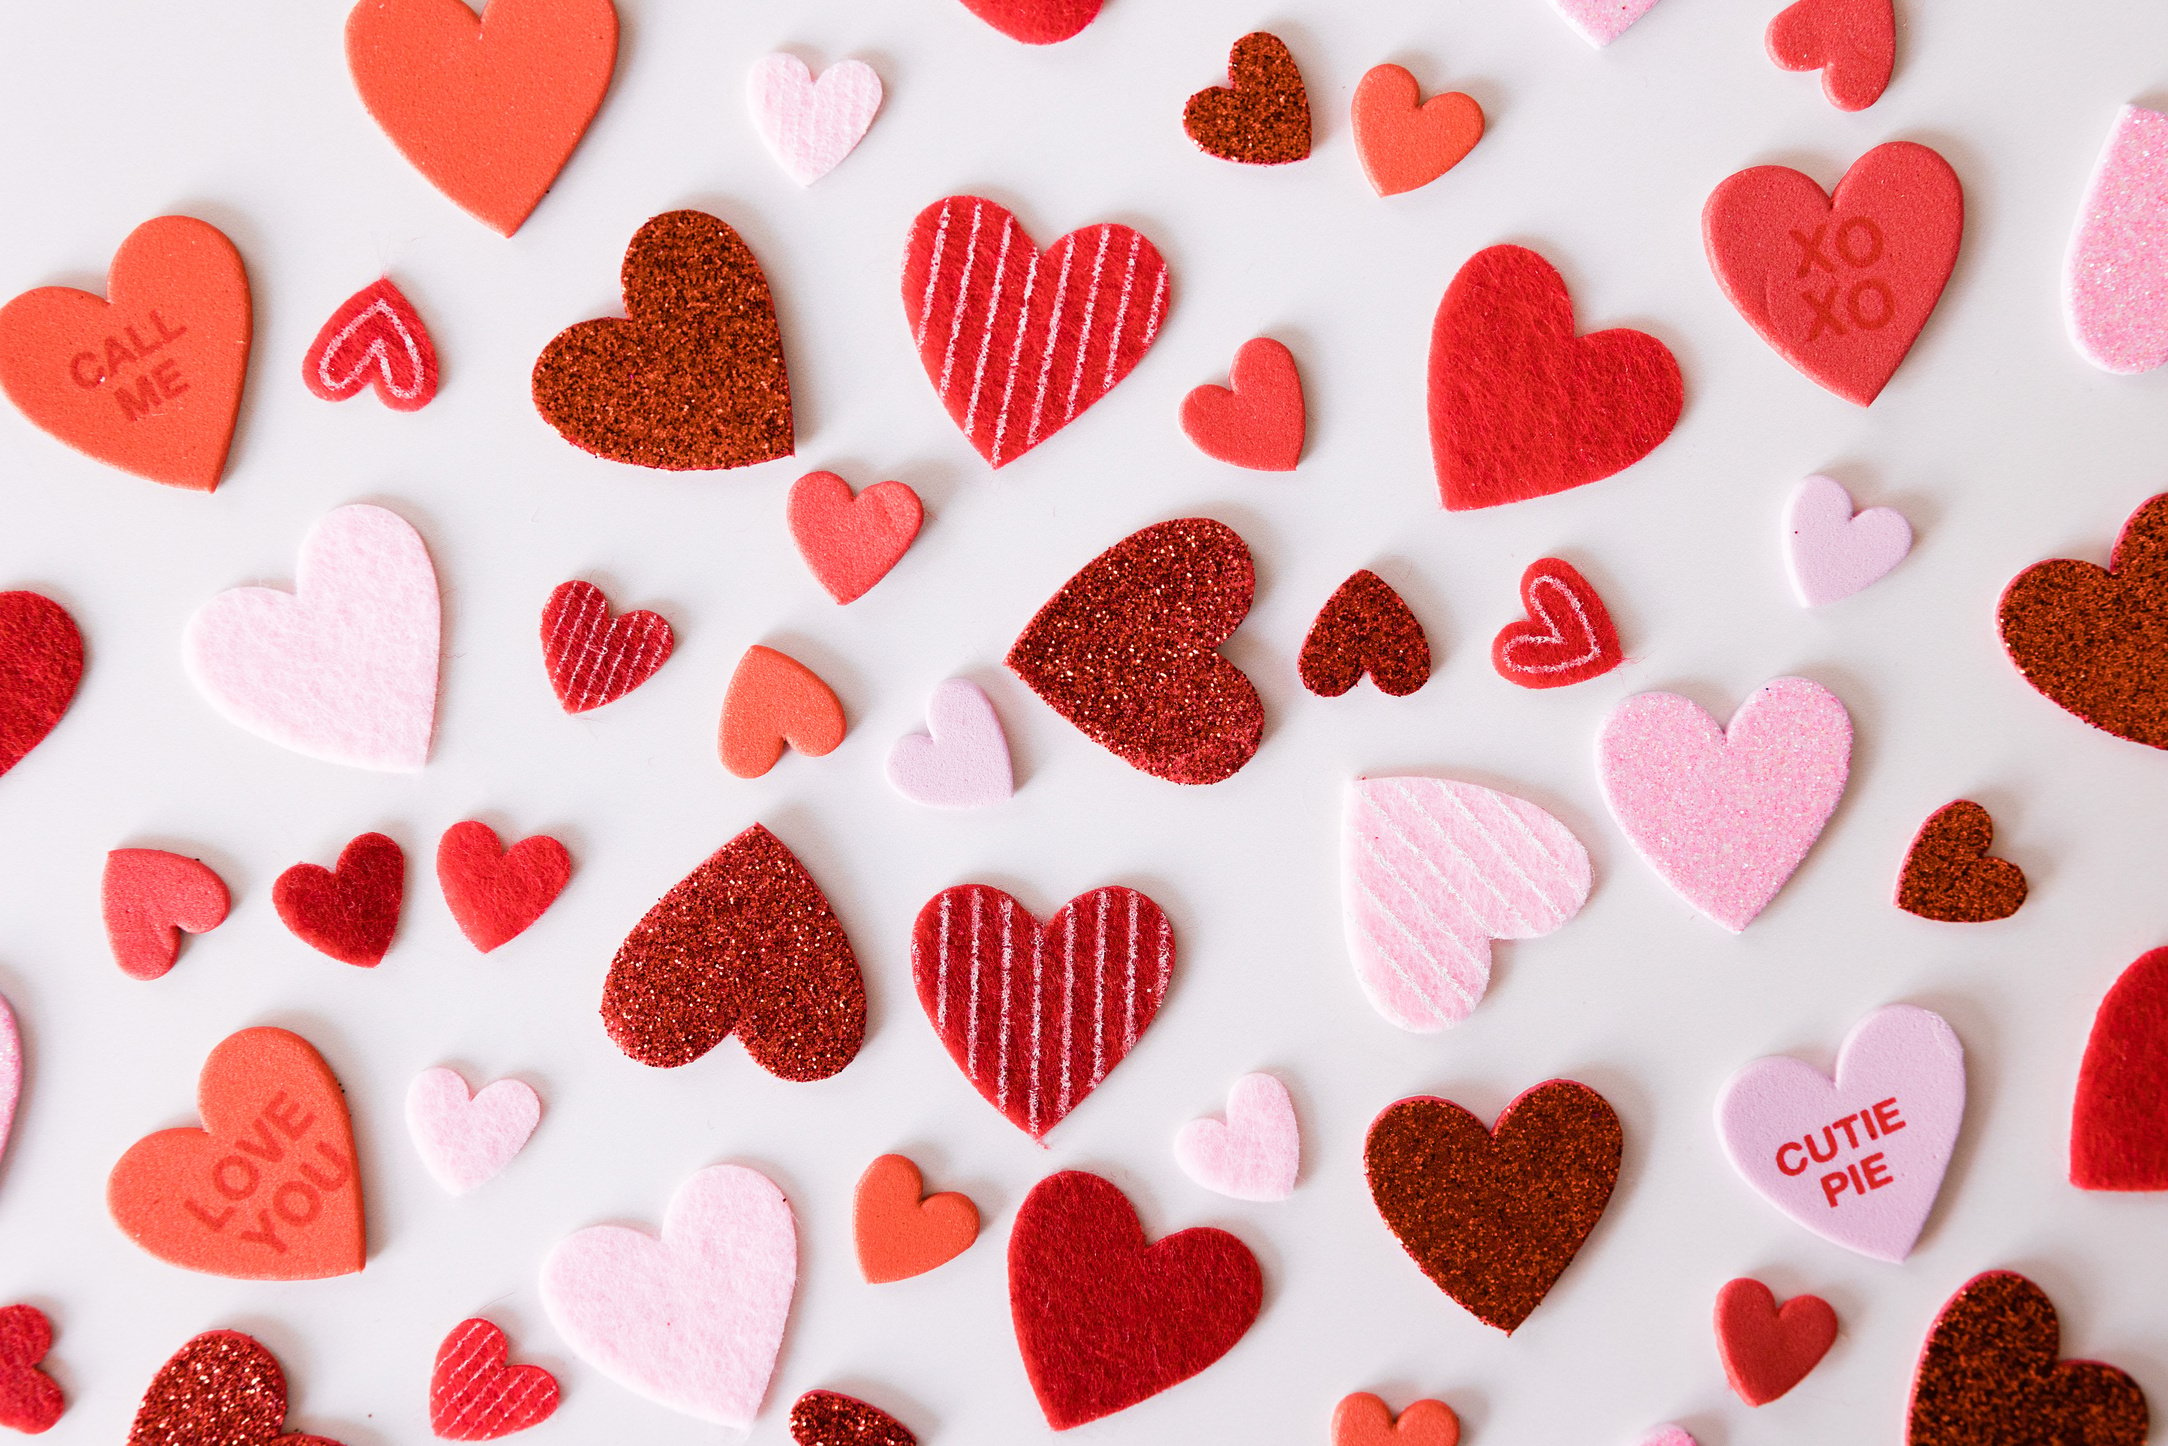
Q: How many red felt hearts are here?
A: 14